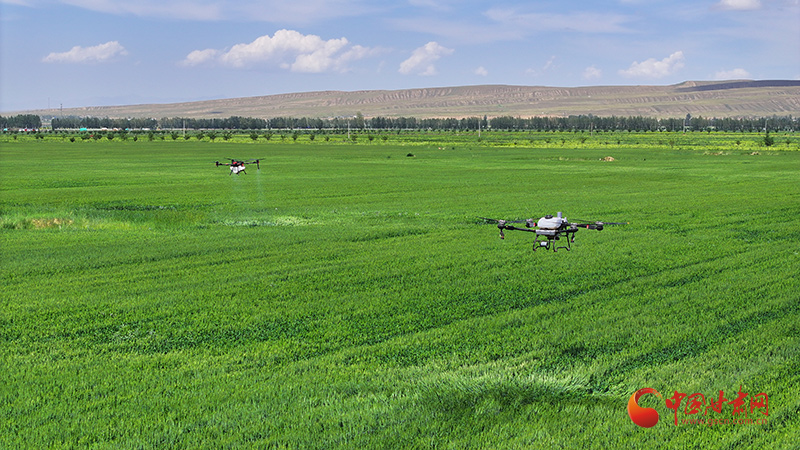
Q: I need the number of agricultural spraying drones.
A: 2